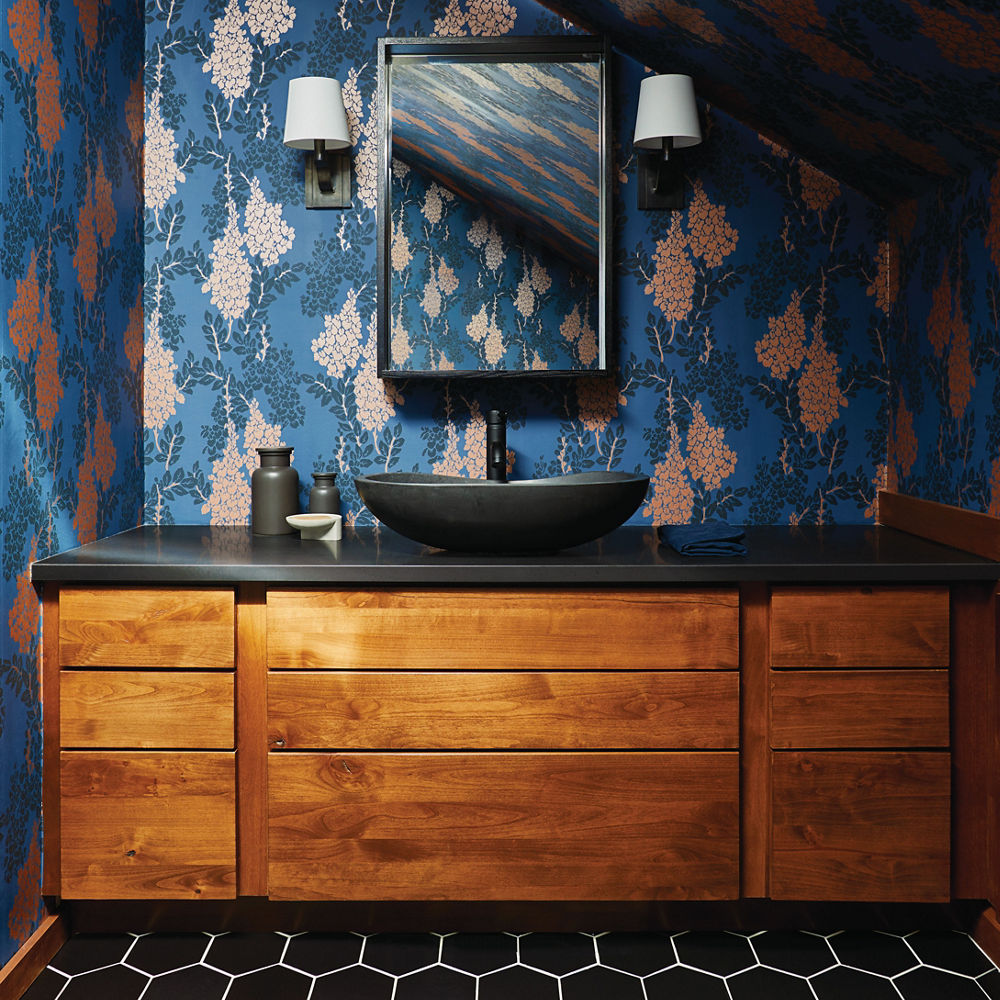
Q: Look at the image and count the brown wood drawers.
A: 9